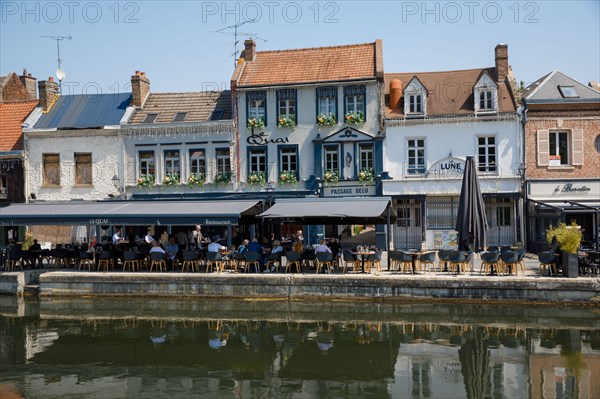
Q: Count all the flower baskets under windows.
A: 12